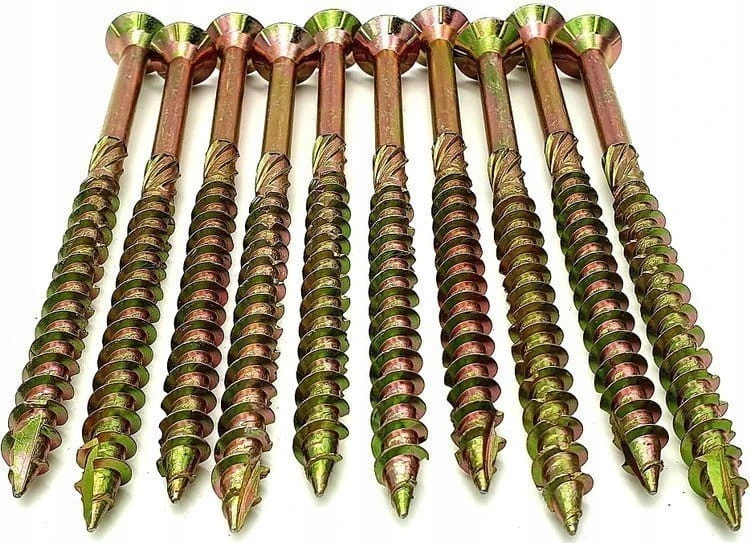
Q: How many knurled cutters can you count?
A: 10